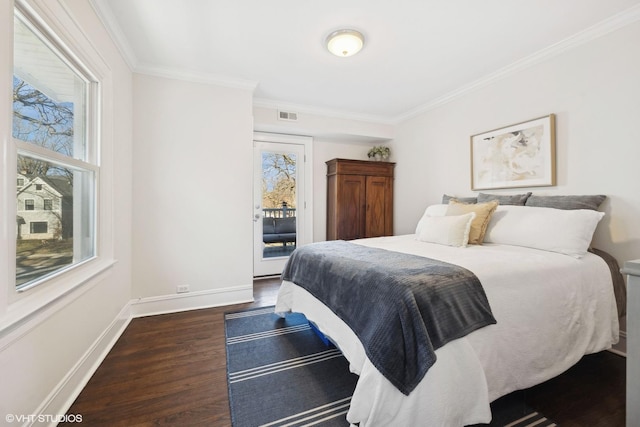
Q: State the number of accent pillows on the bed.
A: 2